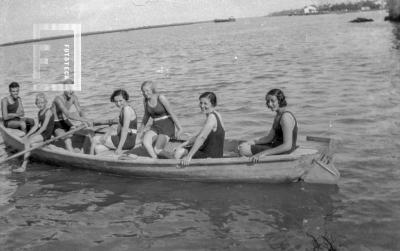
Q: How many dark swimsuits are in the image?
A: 7